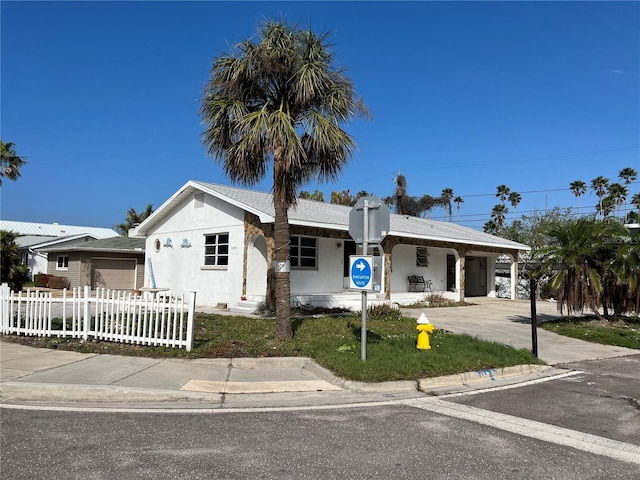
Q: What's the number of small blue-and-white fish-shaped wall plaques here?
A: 2